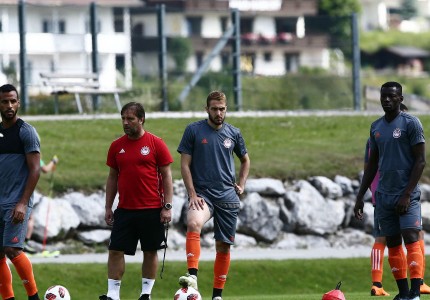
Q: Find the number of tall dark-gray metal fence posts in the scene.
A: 5